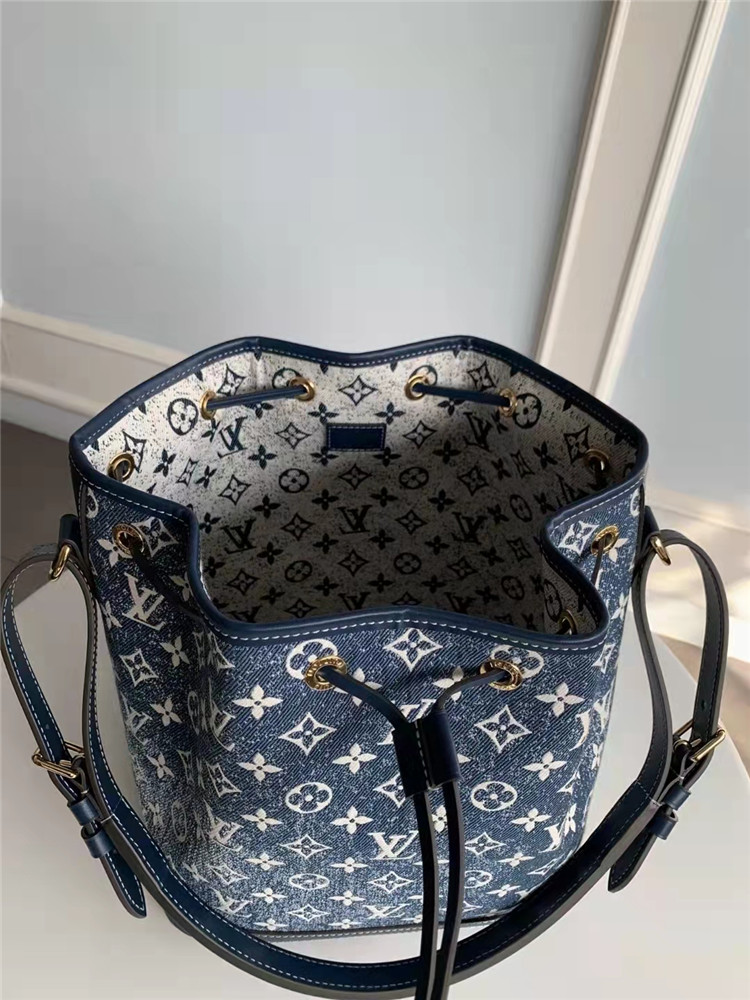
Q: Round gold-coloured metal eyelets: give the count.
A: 11